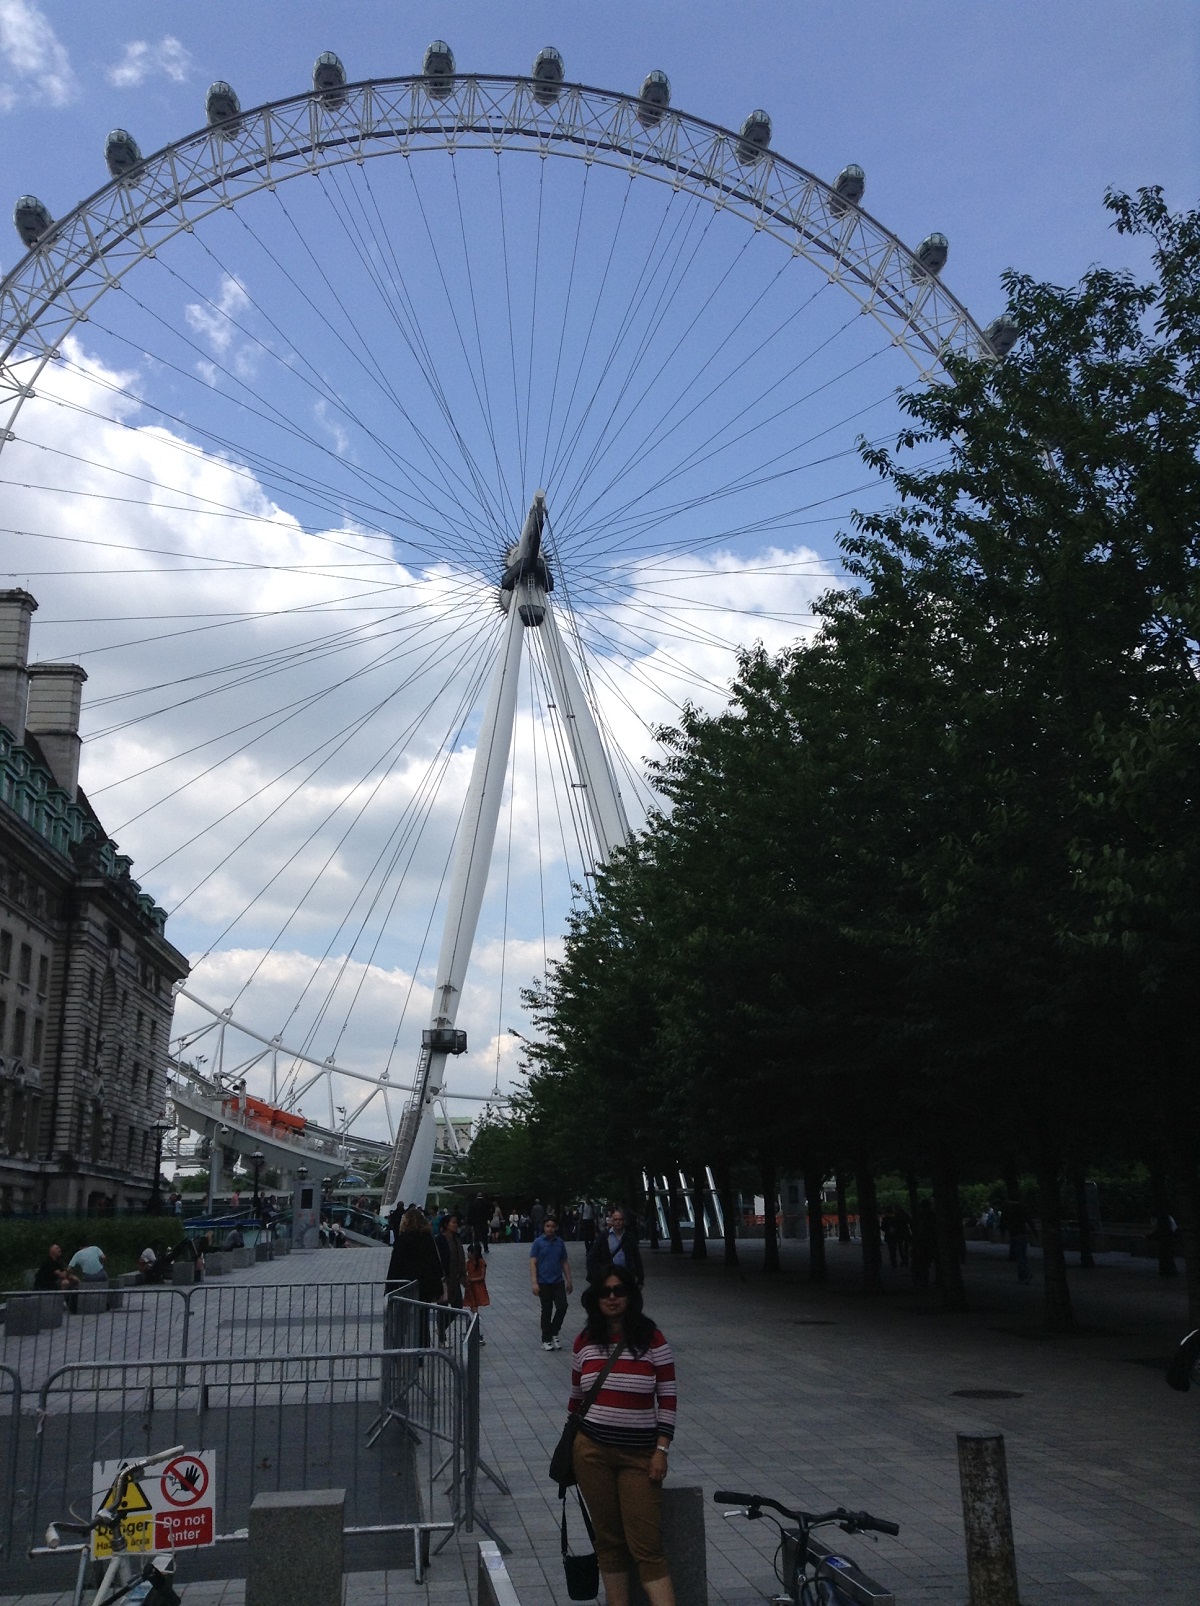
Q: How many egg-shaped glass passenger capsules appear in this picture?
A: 11